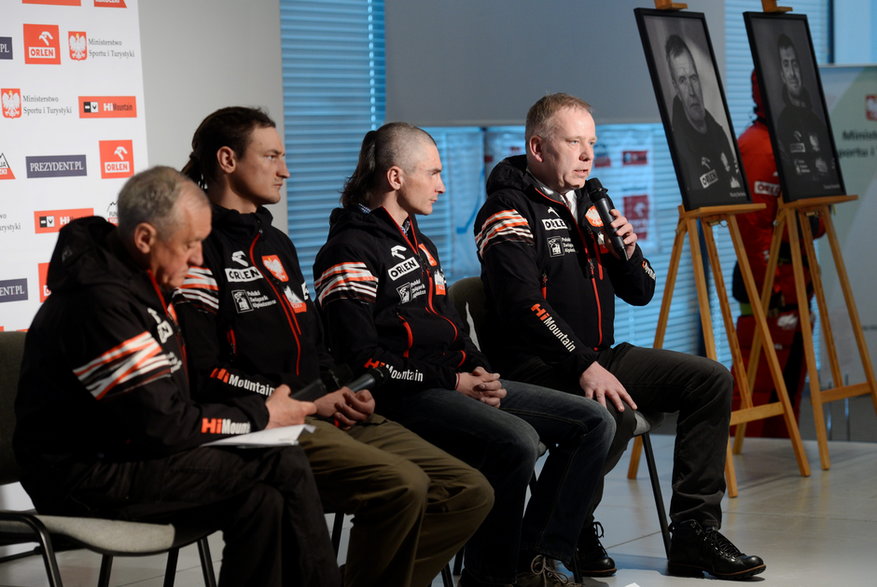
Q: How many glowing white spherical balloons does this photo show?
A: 0